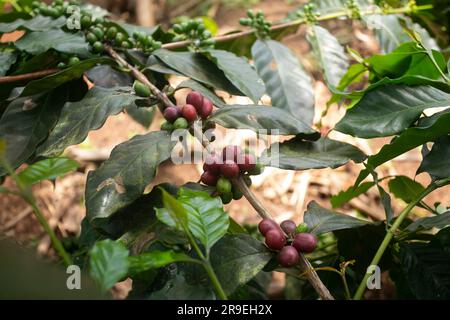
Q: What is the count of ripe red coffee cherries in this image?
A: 14